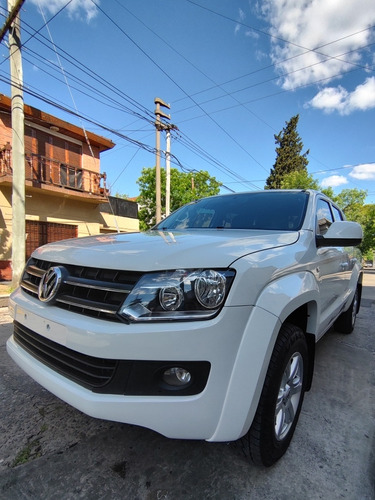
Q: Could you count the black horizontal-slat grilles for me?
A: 2